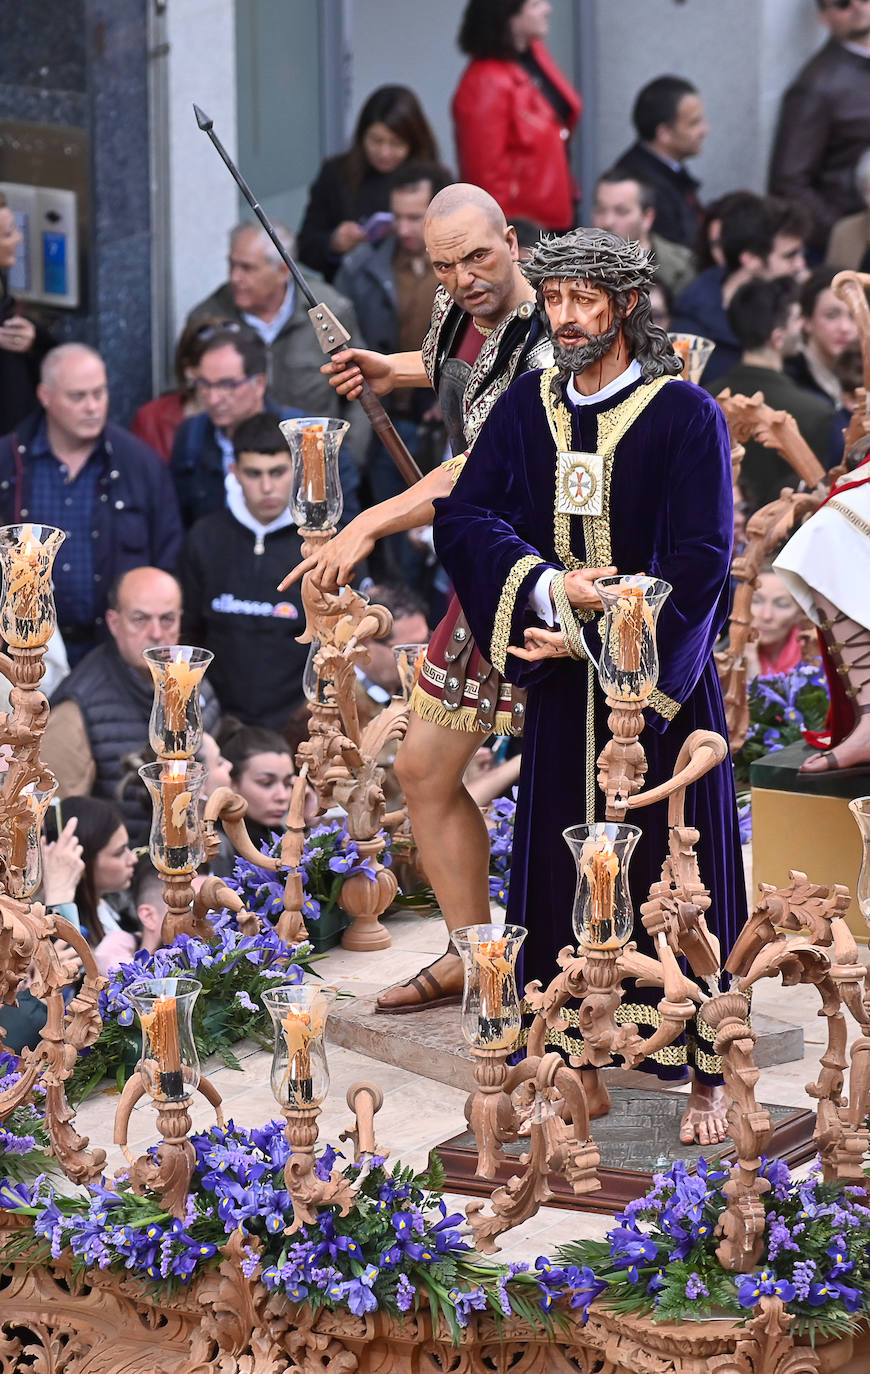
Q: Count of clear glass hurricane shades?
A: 14